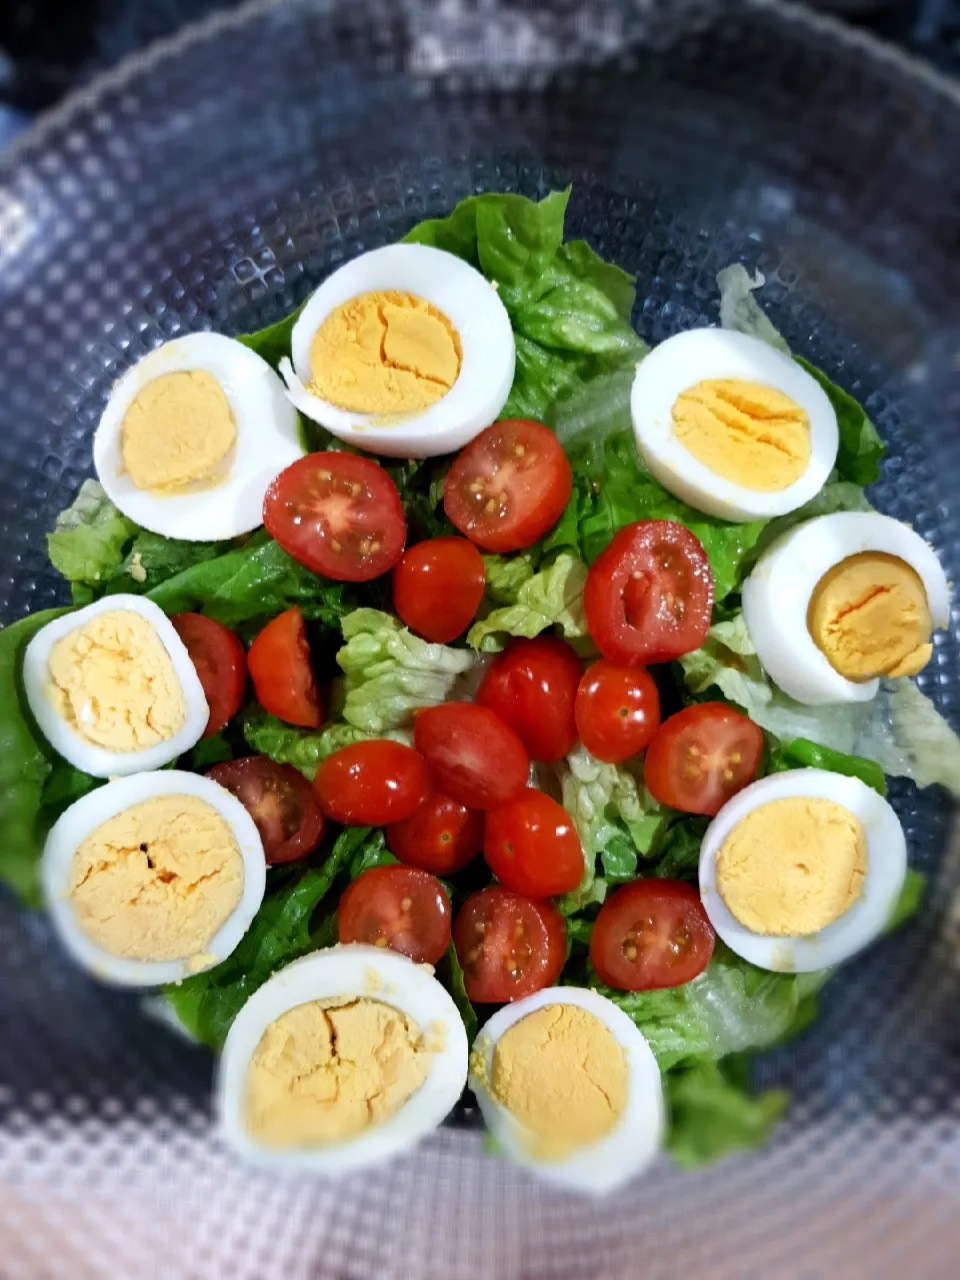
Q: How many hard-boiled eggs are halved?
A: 9